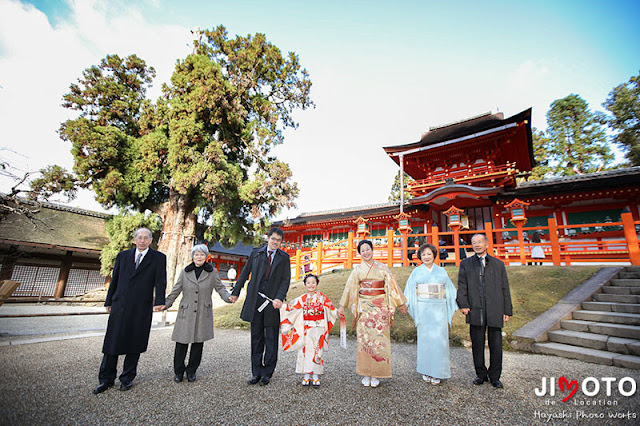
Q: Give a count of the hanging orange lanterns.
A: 4